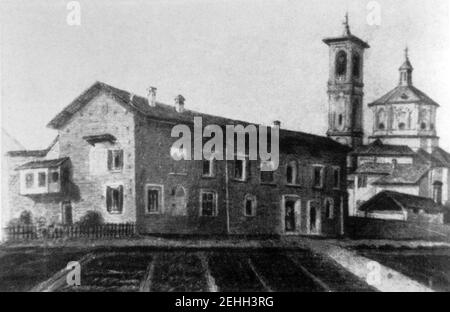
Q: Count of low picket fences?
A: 1